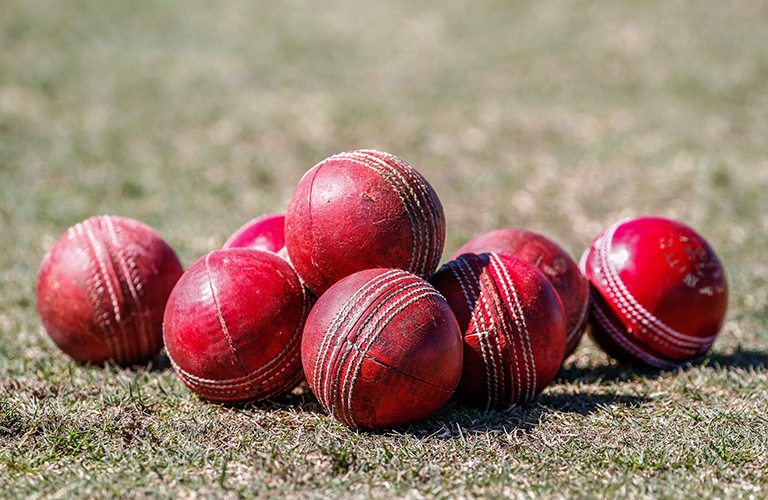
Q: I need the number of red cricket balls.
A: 8